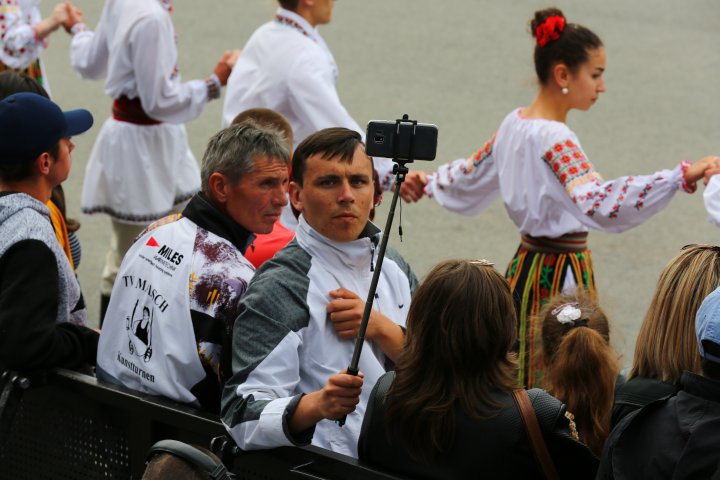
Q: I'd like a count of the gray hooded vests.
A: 1